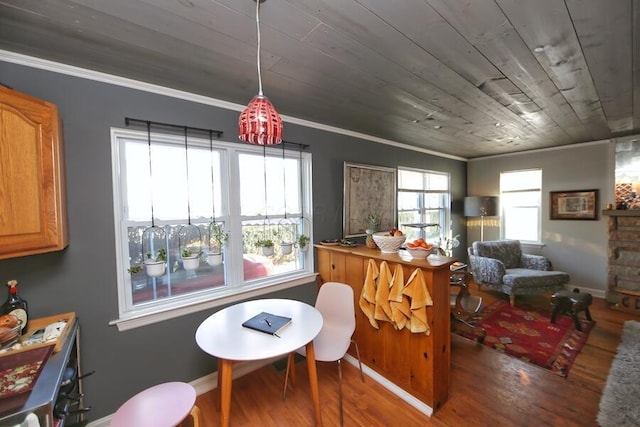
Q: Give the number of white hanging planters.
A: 6